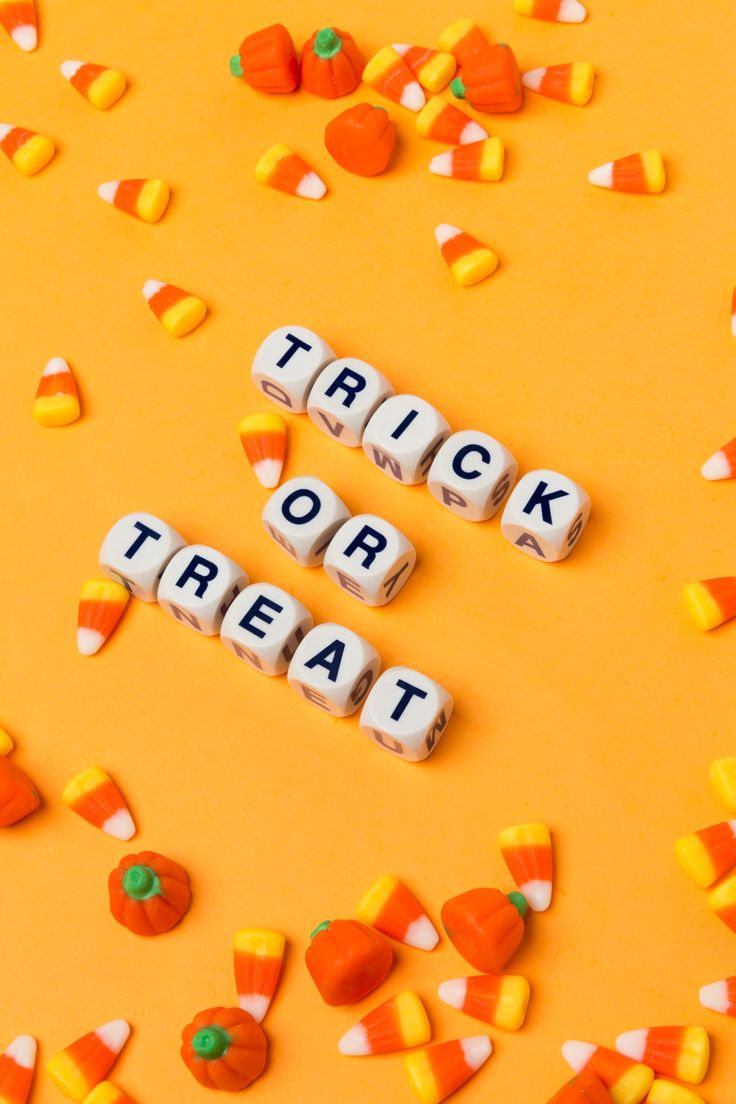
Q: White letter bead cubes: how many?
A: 12